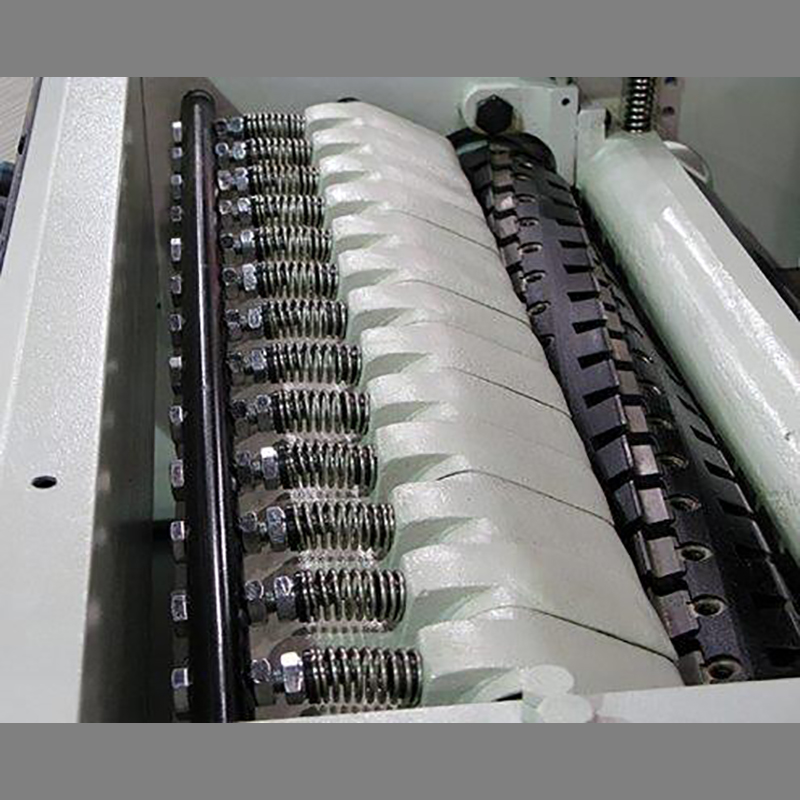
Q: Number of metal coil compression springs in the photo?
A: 14